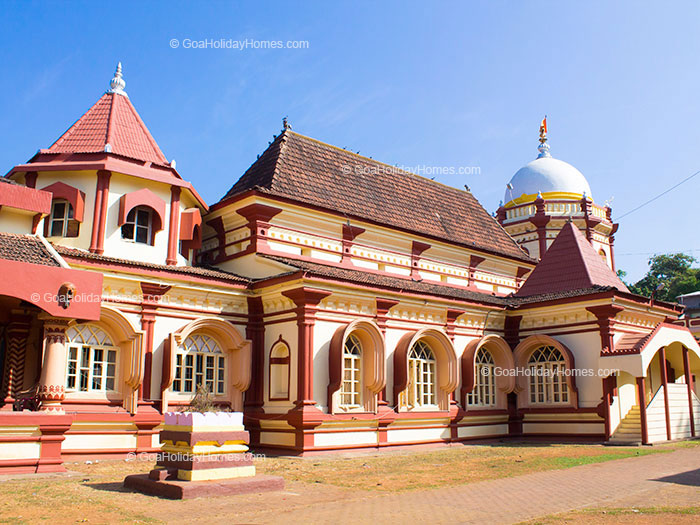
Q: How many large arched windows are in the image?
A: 6